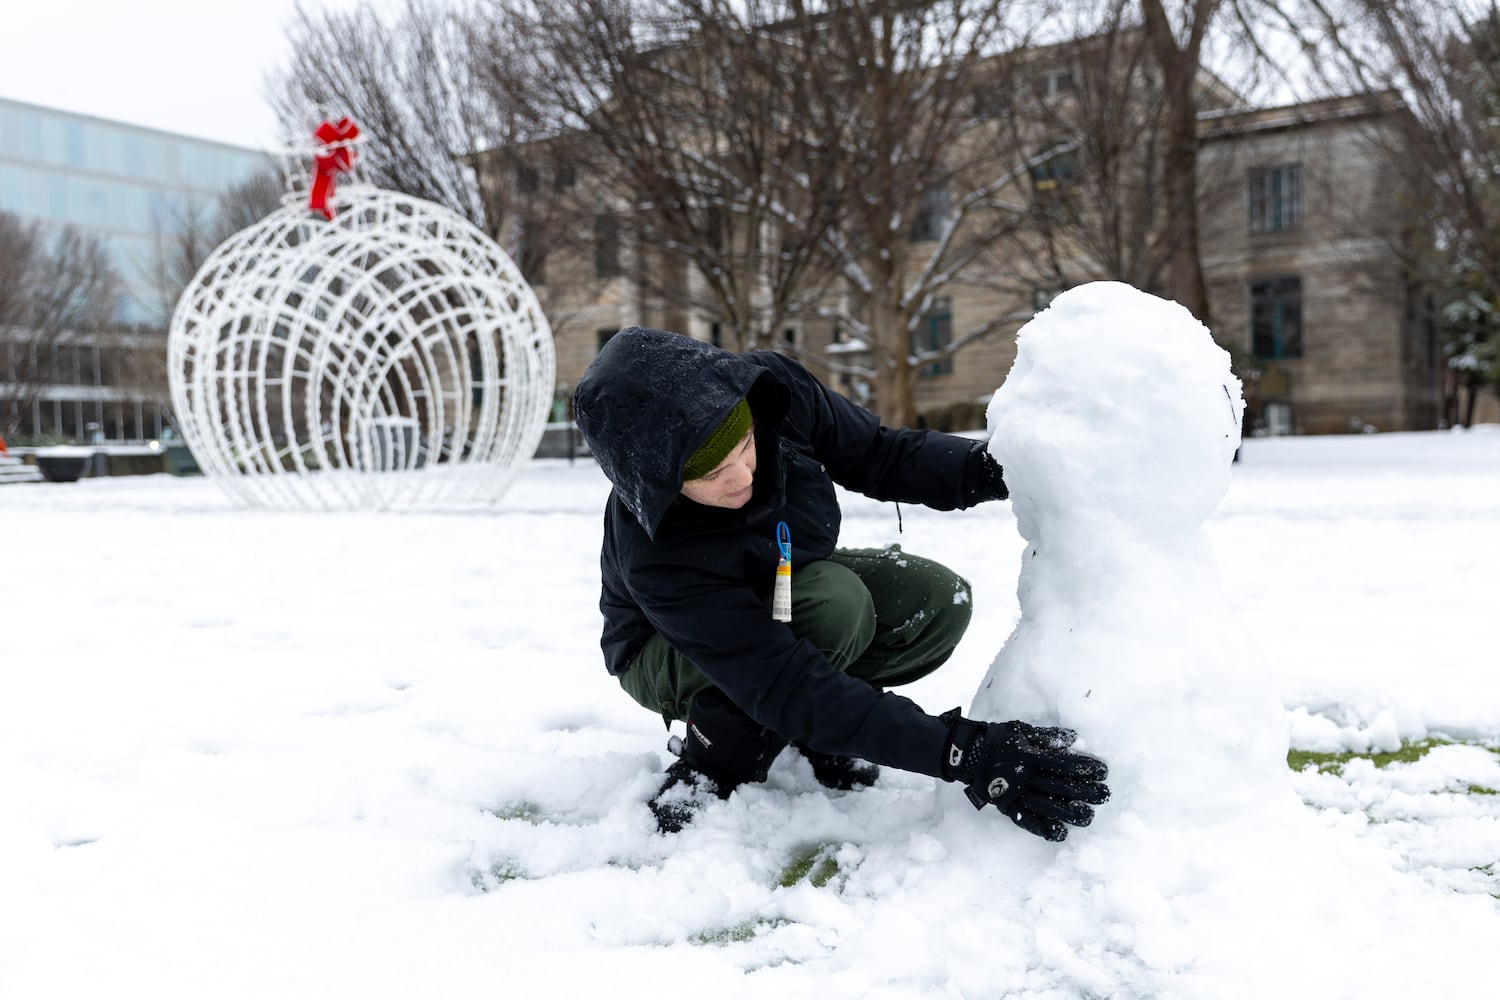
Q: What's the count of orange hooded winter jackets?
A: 0